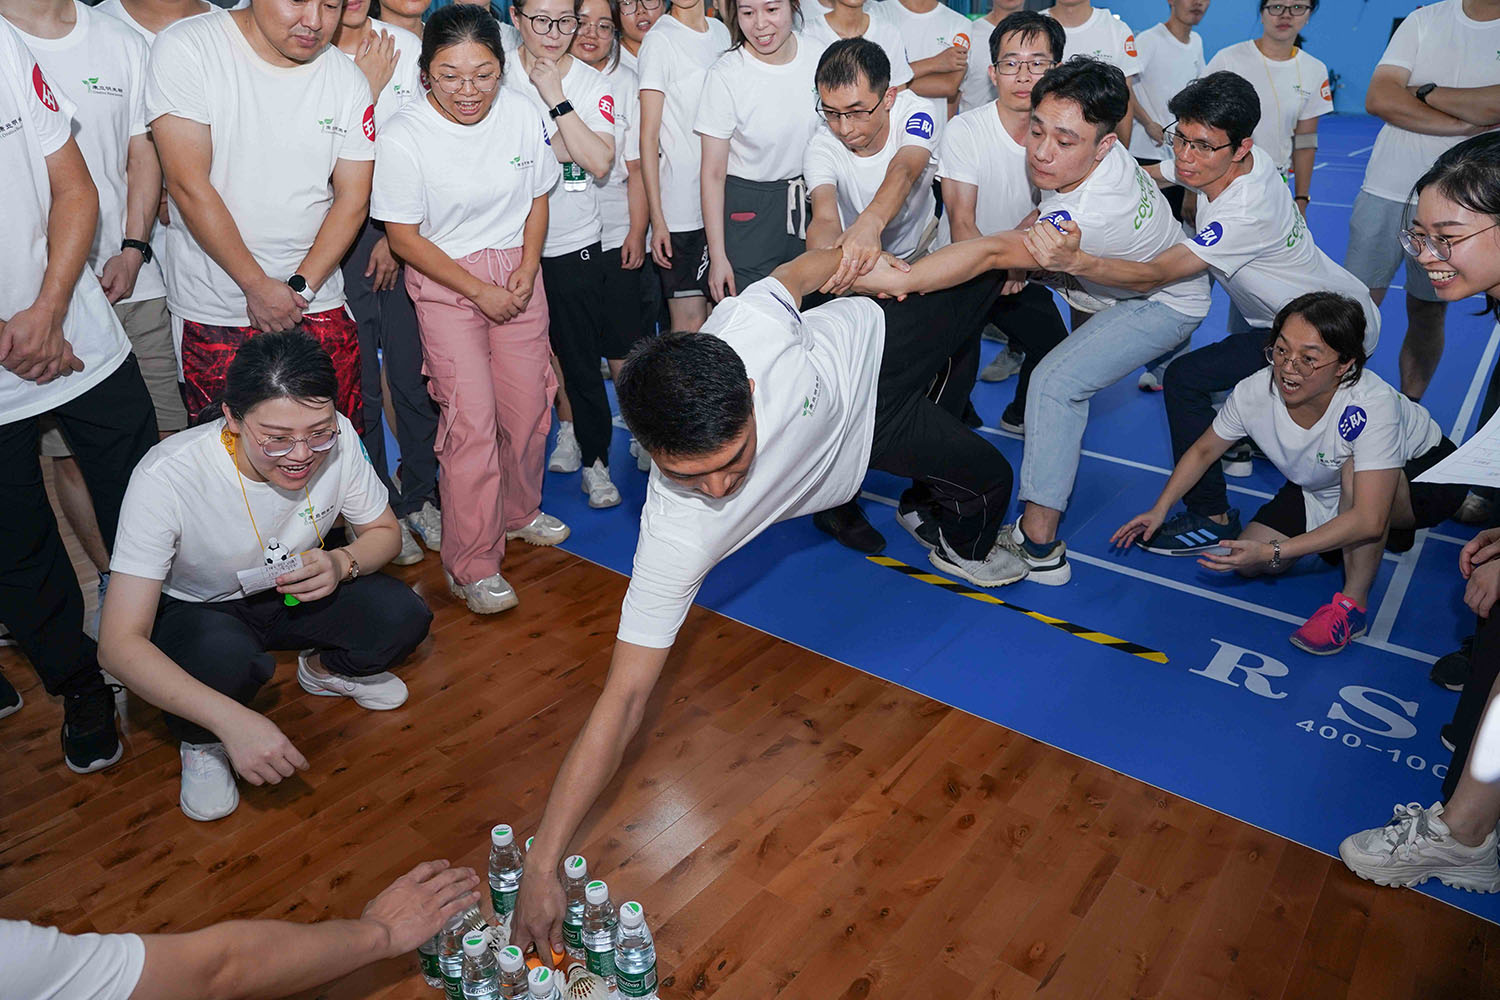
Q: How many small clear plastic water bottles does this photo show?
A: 11